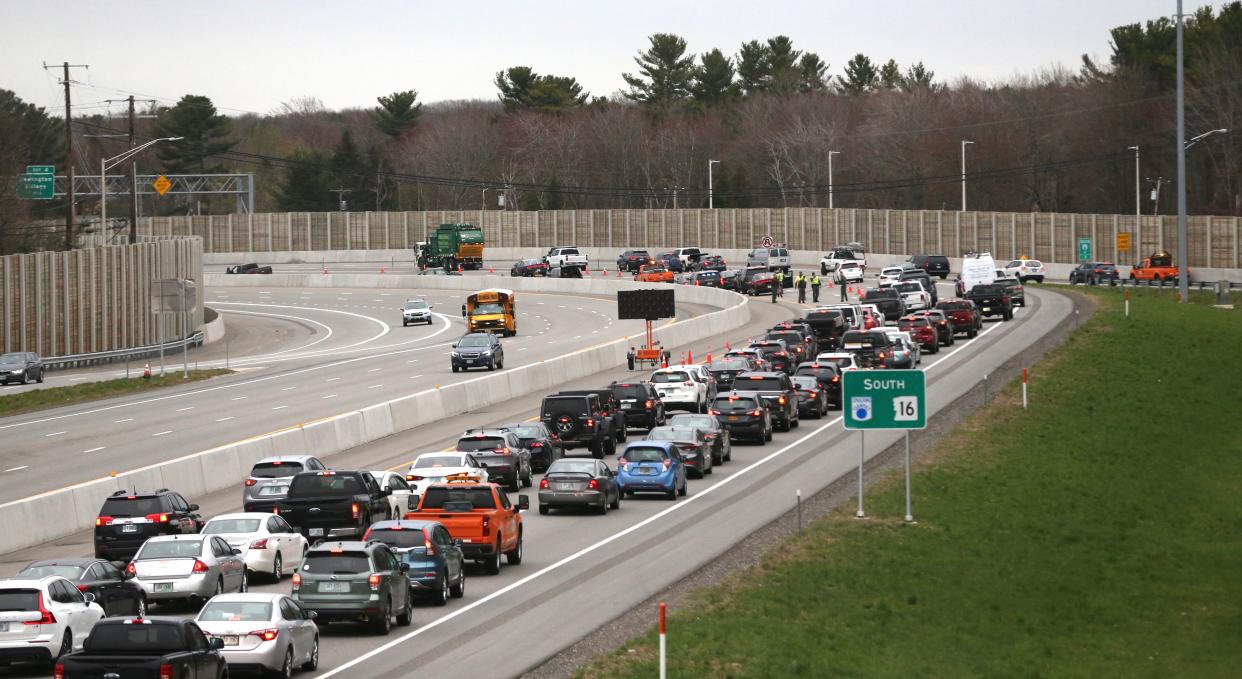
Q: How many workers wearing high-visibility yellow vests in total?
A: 3